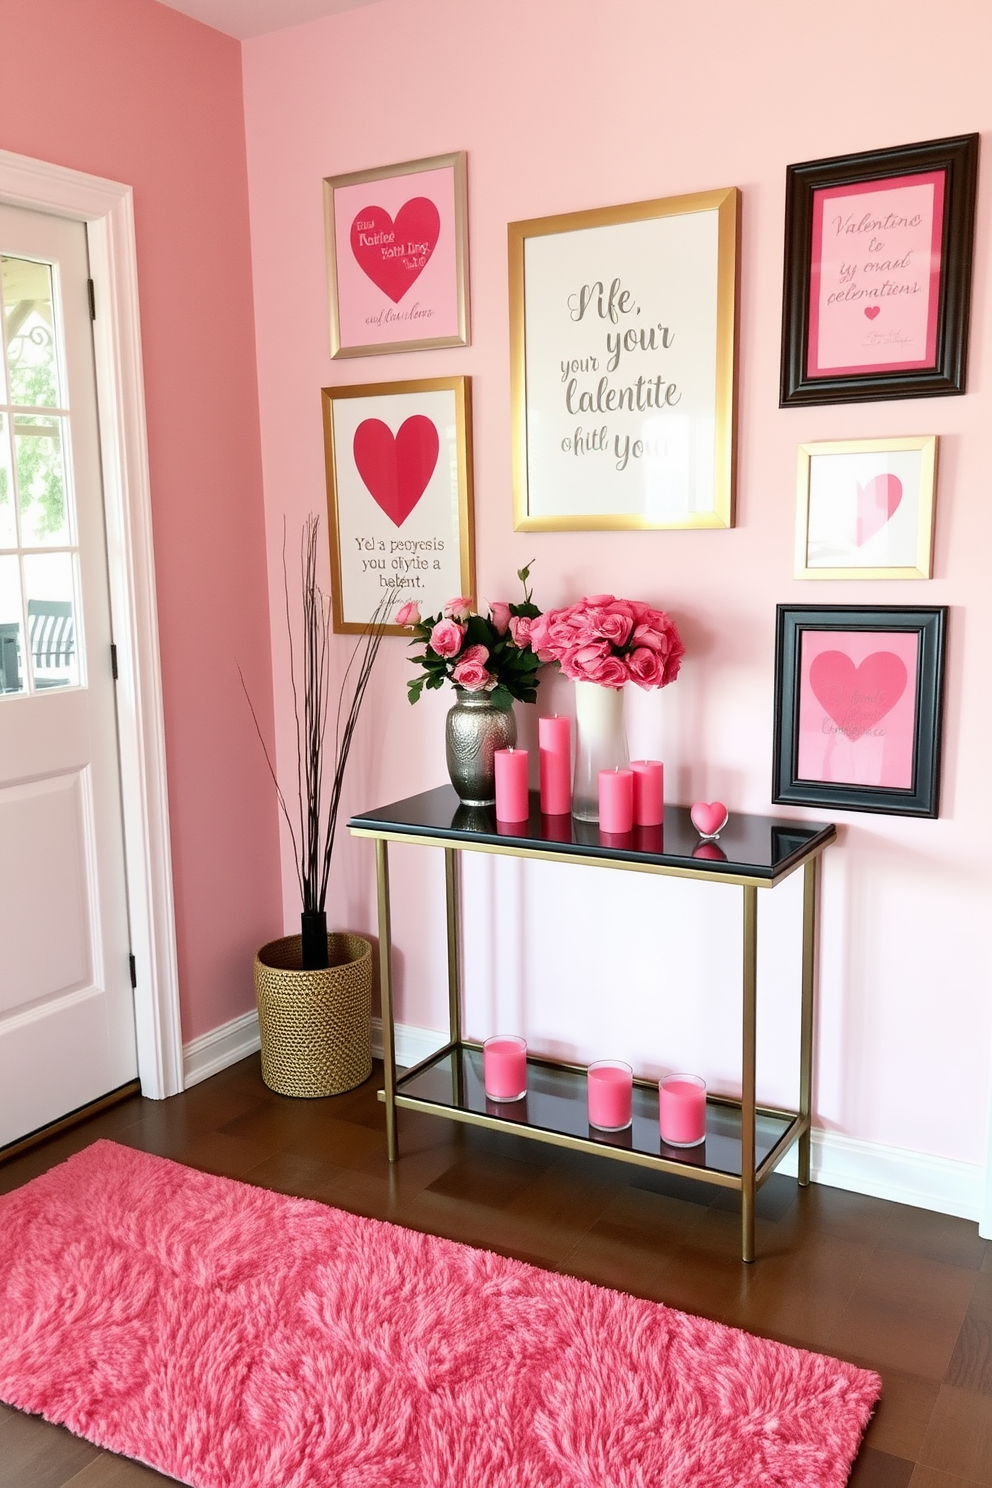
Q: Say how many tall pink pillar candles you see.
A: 4